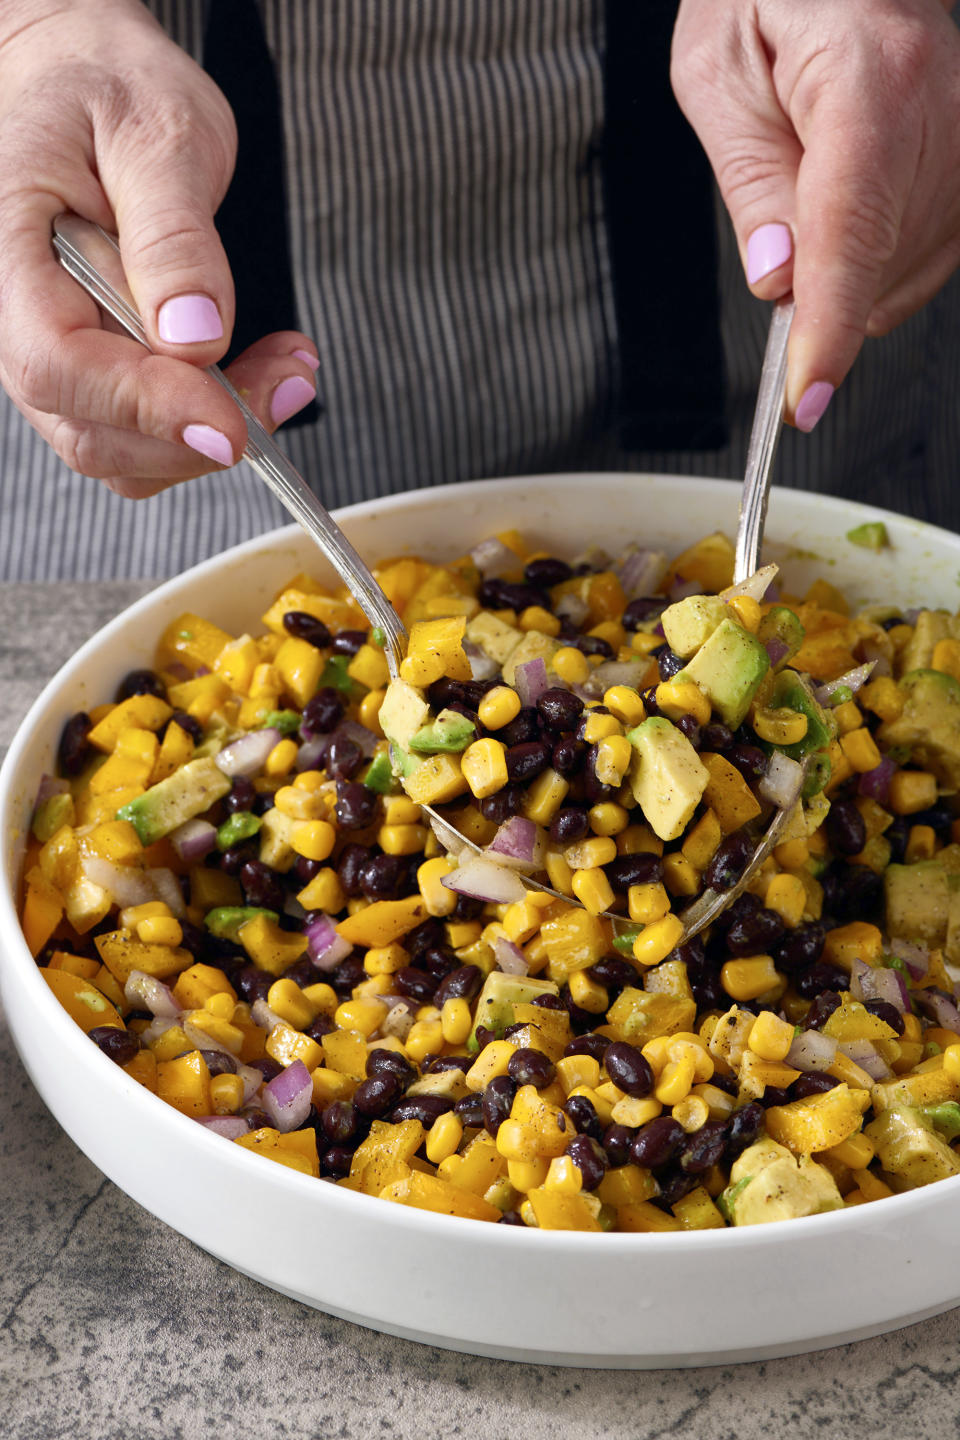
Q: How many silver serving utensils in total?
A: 2